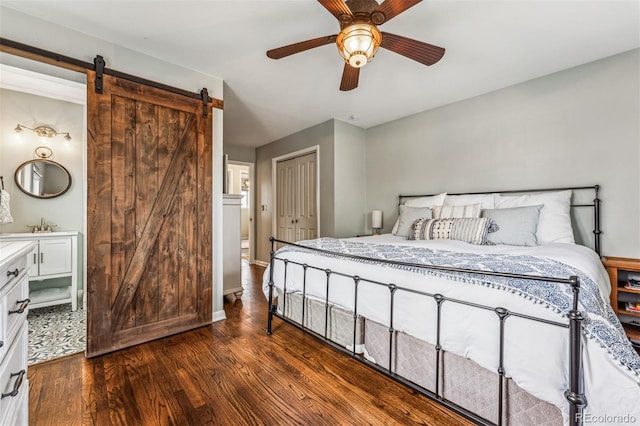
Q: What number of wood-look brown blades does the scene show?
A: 5